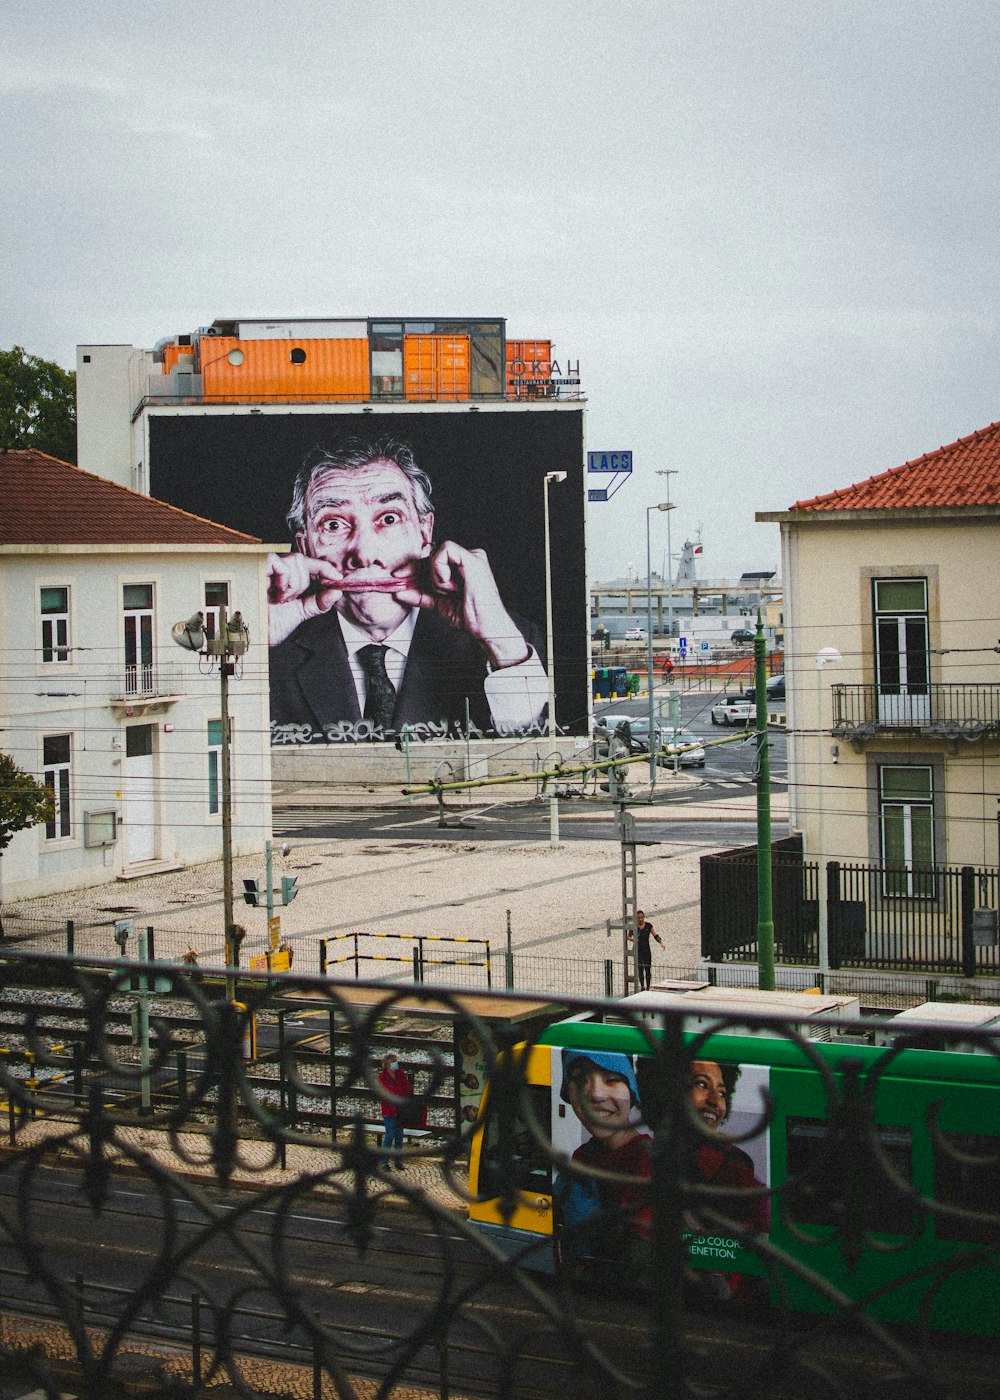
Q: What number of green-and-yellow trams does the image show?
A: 1